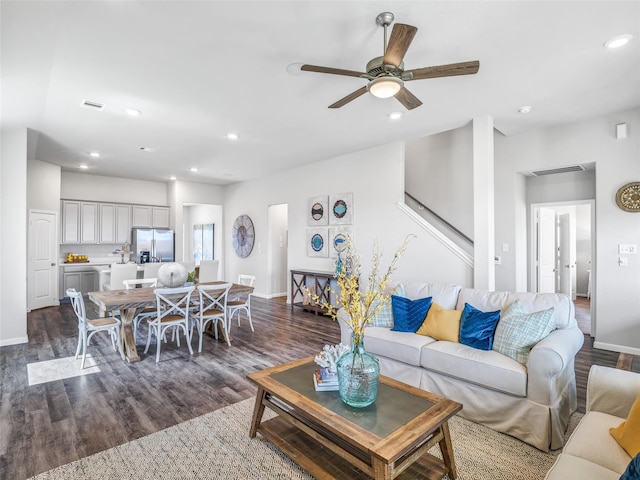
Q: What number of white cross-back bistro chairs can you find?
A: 6